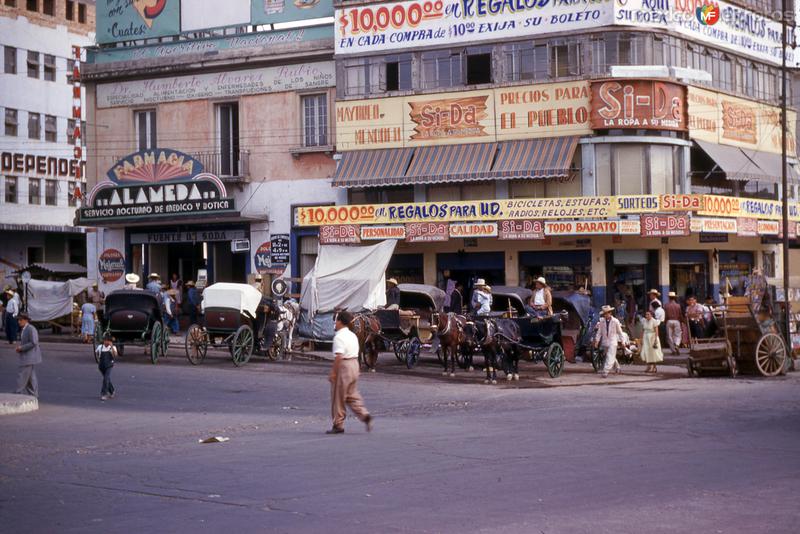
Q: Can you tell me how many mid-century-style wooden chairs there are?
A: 0